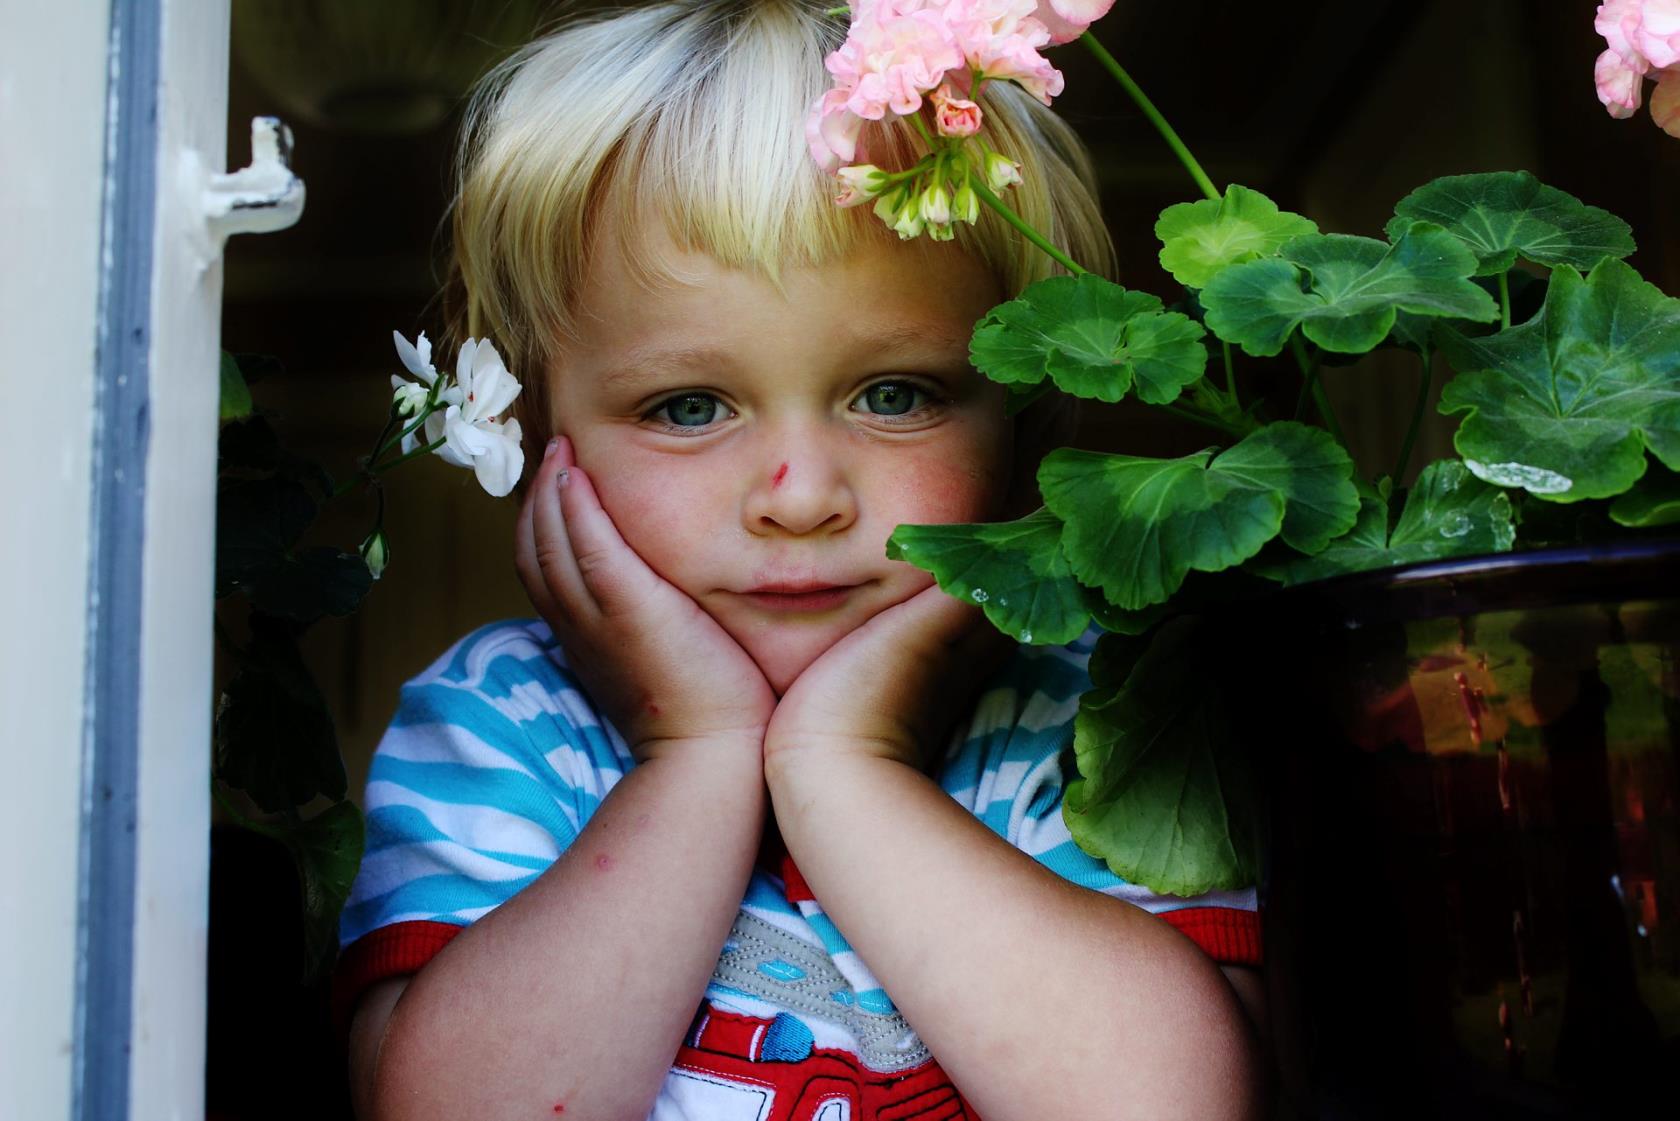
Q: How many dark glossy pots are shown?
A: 1